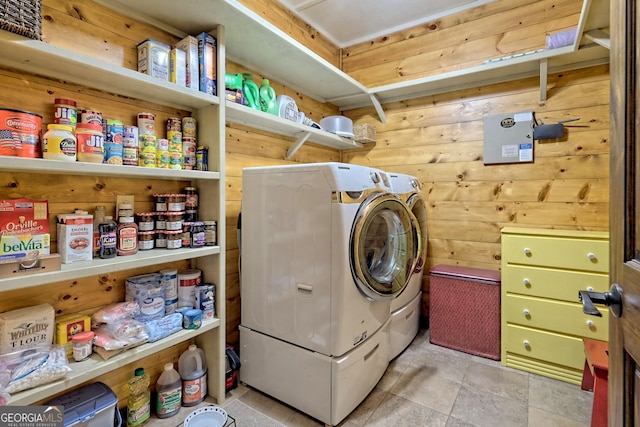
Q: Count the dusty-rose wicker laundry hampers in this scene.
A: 1